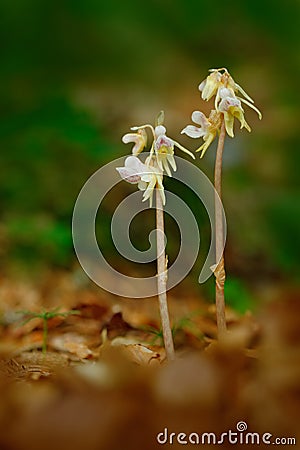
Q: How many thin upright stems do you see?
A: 2